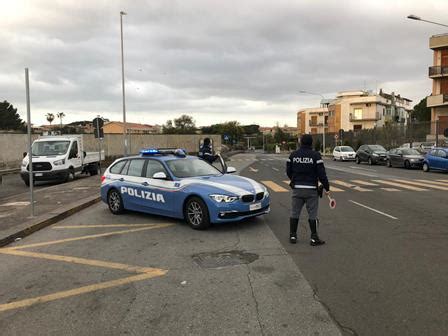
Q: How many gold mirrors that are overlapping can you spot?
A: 0